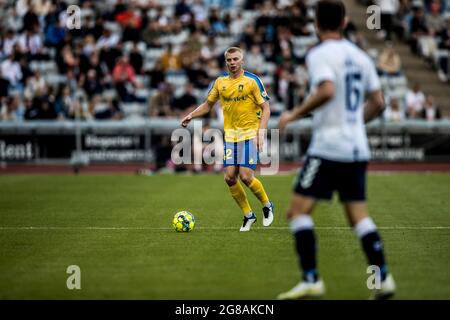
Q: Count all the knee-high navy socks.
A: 2